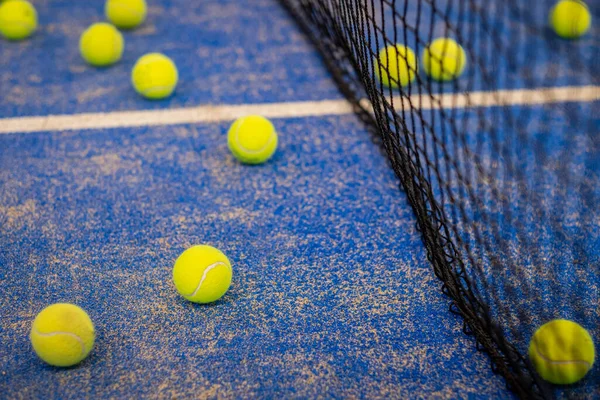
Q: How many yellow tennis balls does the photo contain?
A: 11